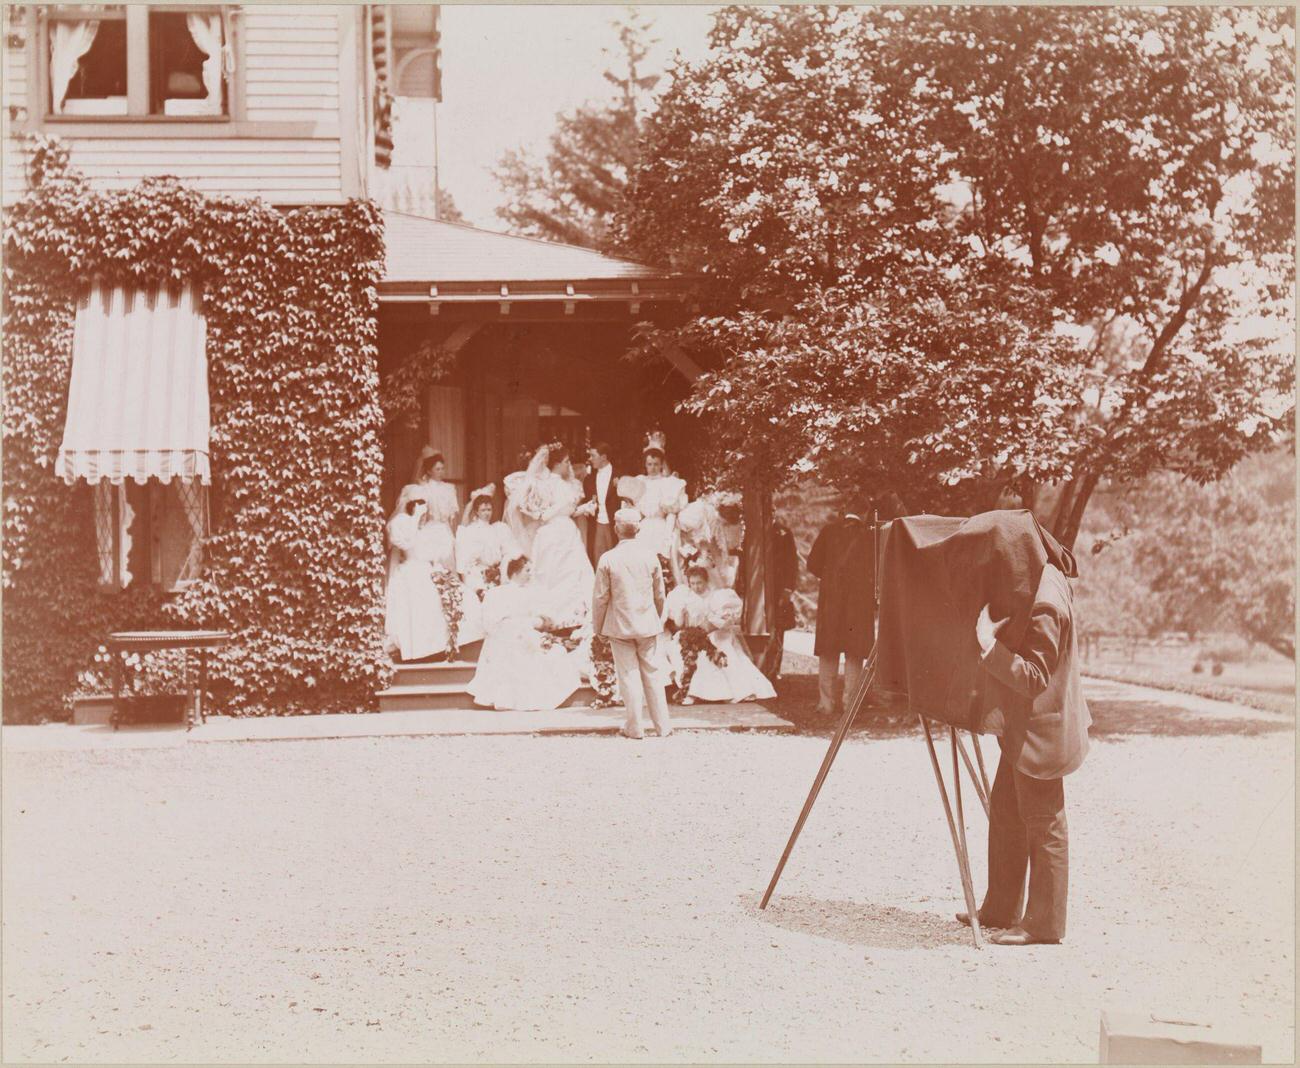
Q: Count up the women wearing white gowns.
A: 8